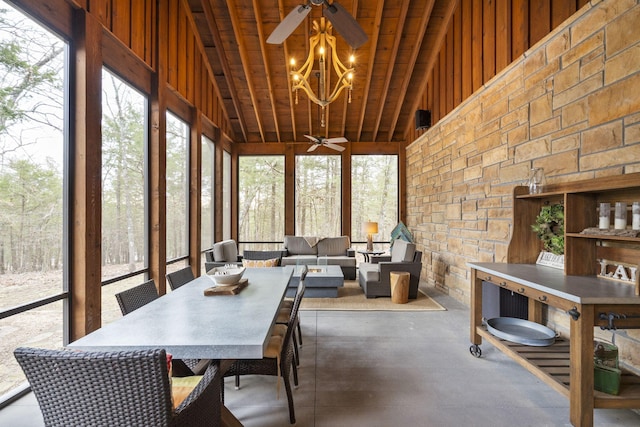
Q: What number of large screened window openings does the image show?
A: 8